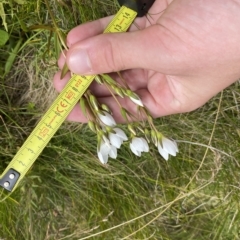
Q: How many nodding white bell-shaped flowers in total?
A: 5